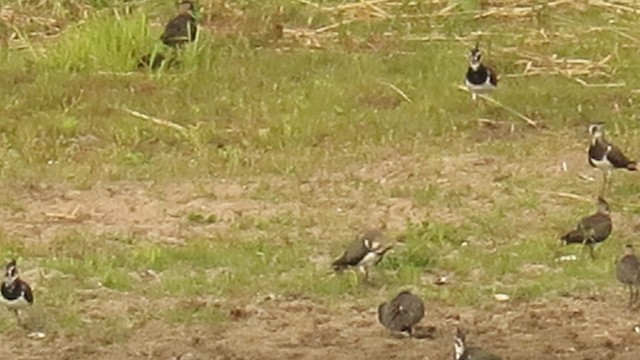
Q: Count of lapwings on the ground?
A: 9